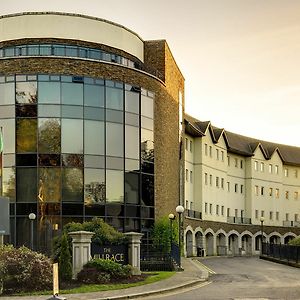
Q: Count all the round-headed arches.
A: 9